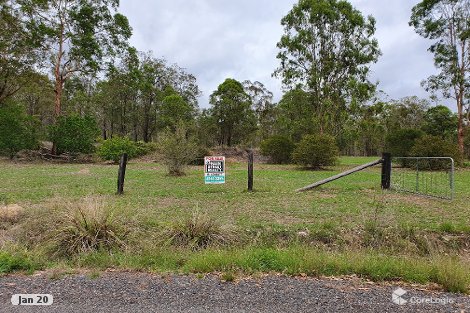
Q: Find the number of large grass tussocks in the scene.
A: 2